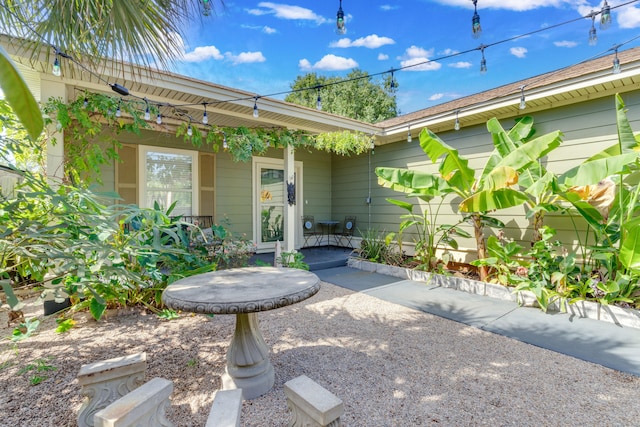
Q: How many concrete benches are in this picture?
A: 4